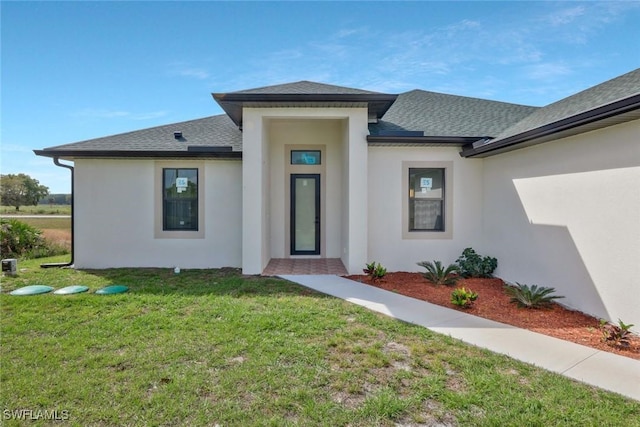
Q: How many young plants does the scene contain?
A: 6